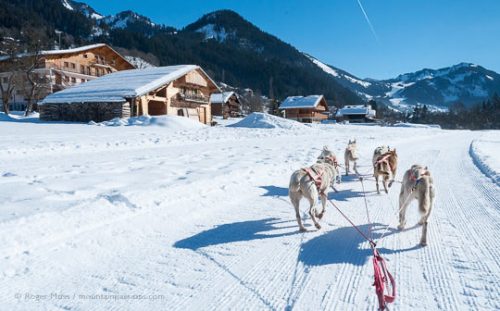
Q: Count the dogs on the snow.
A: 5